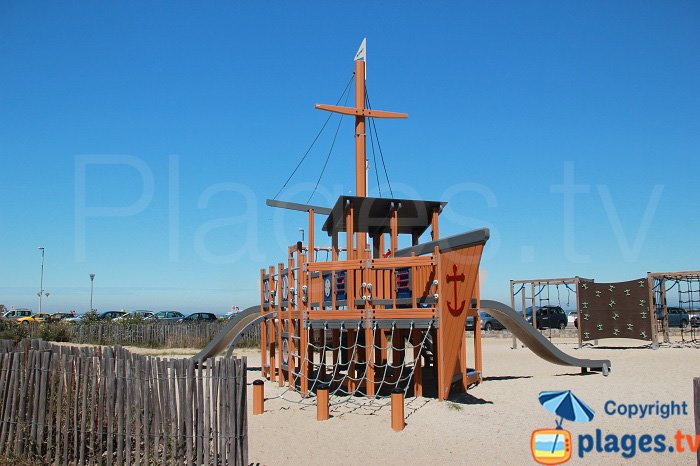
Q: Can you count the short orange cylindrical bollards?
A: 3